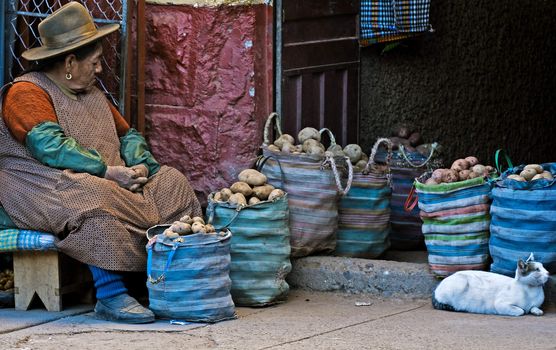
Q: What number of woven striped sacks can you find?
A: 7